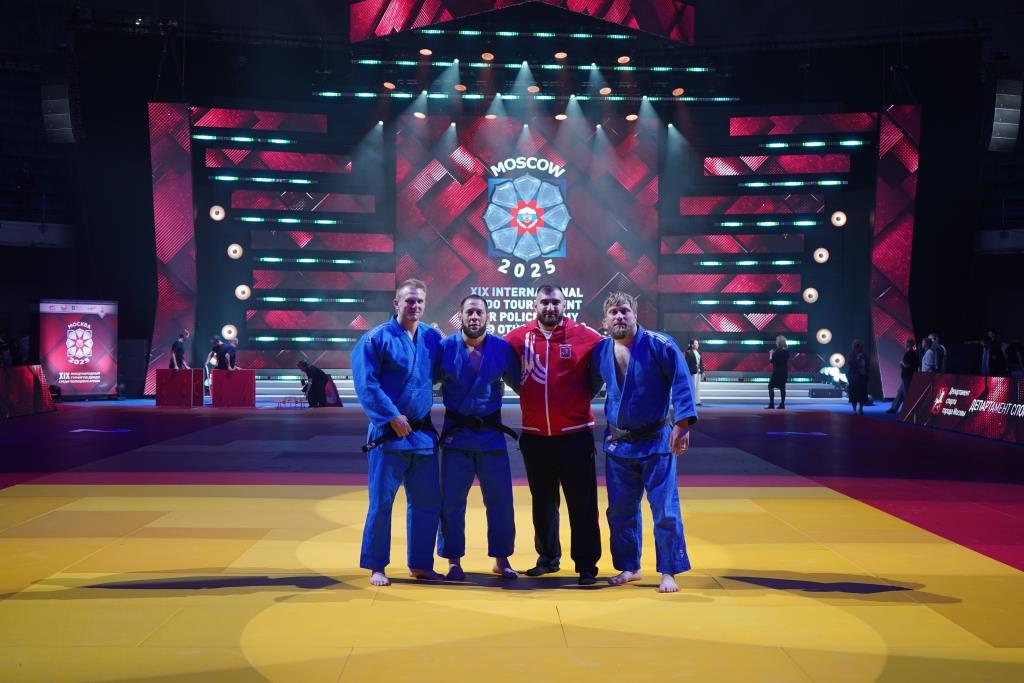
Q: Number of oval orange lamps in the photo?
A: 13